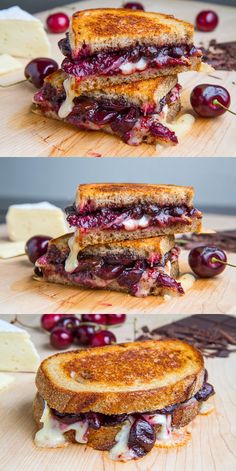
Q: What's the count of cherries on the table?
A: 14